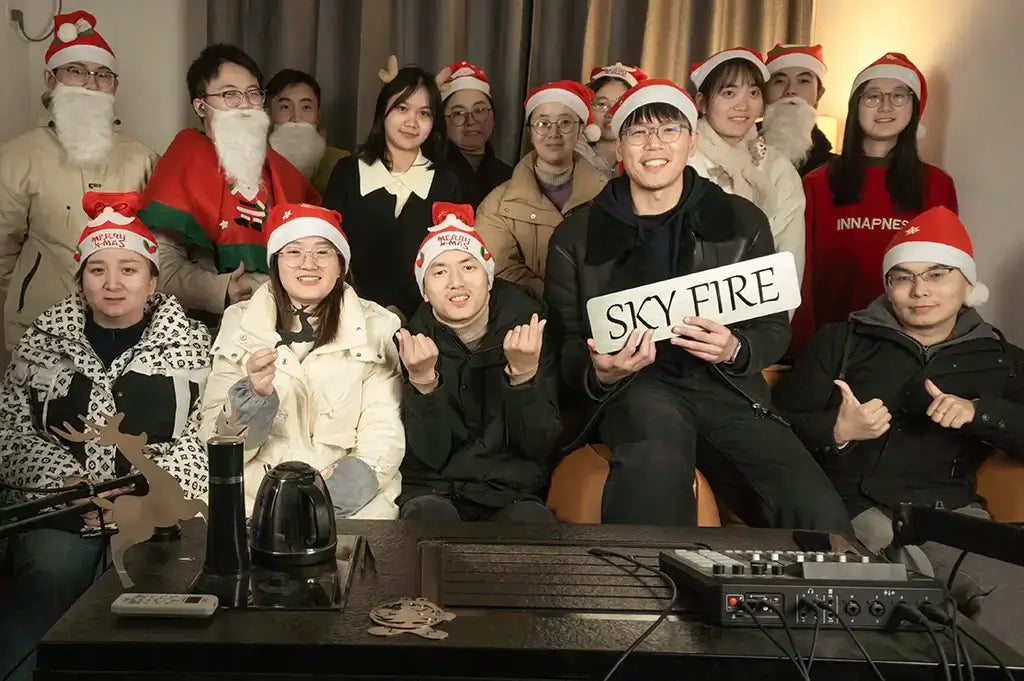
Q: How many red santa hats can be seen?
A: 12